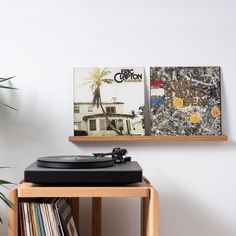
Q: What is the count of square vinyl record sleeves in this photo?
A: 2